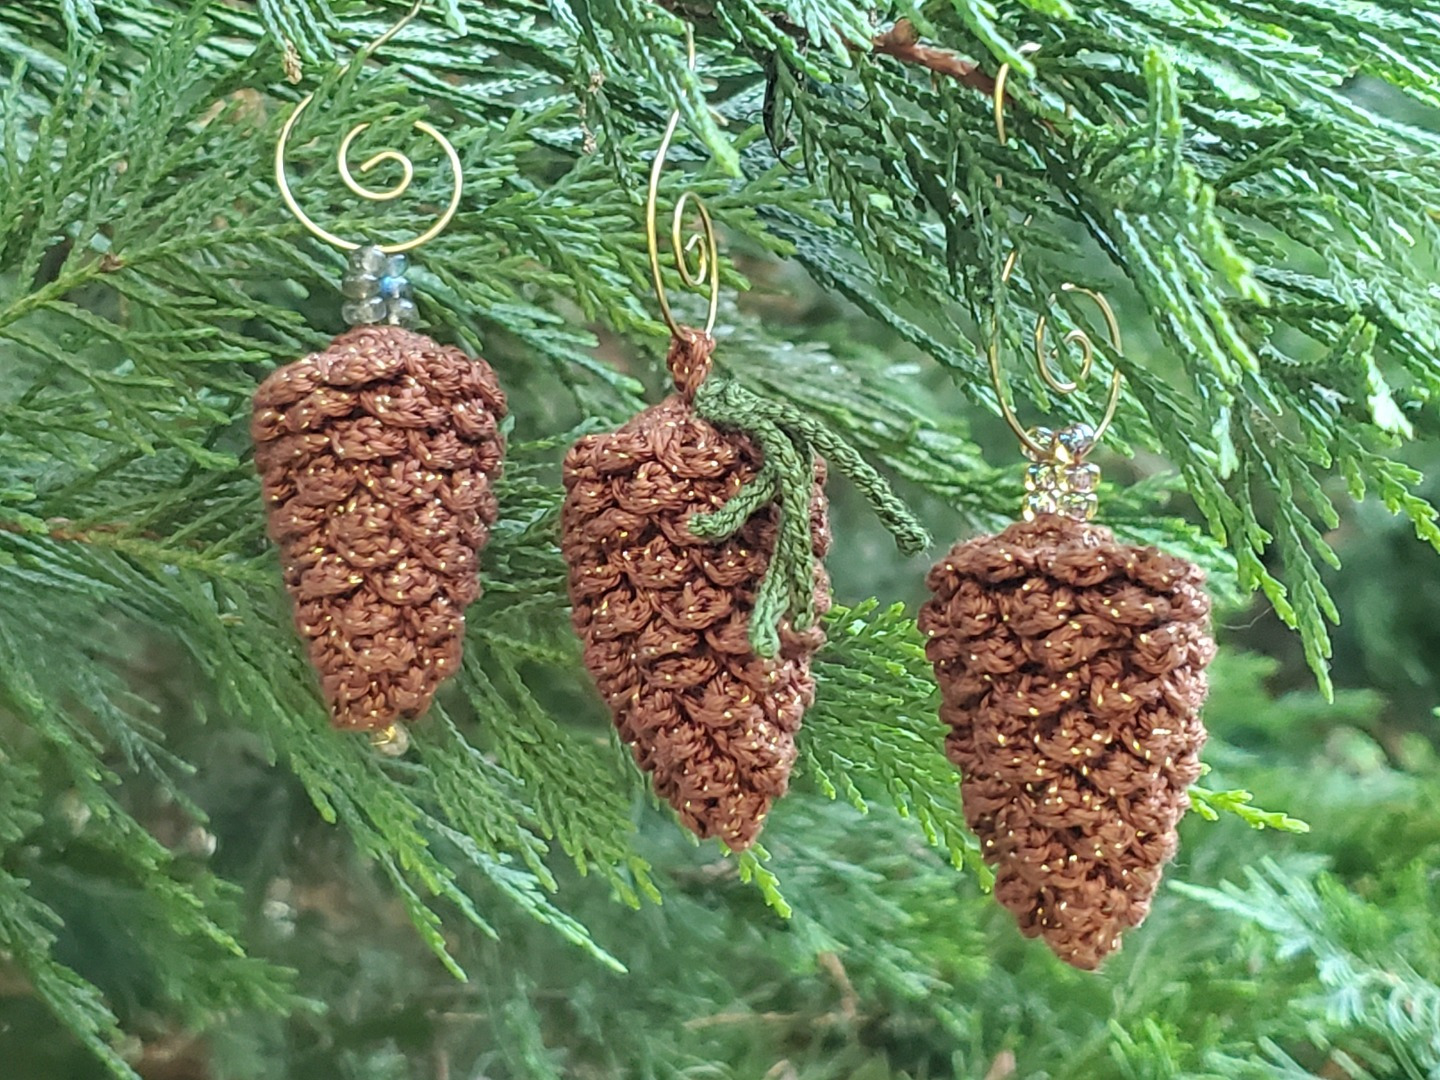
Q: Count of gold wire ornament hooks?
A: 3